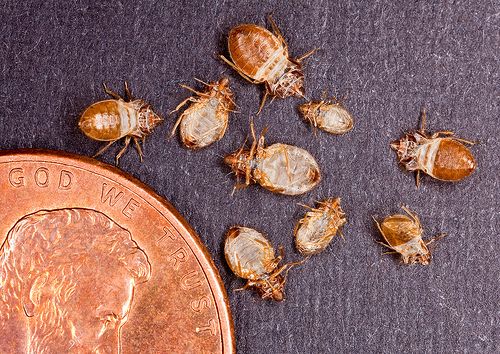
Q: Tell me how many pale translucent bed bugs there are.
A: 5